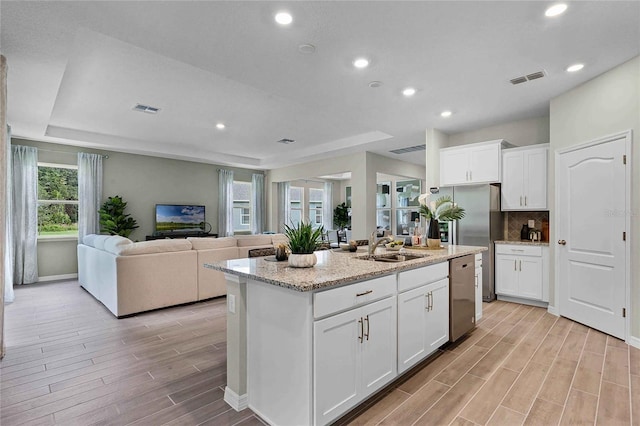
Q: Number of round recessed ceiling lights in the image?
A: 7